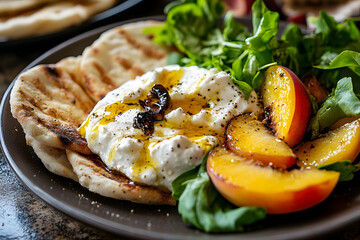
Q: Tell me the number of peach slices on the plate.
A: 4